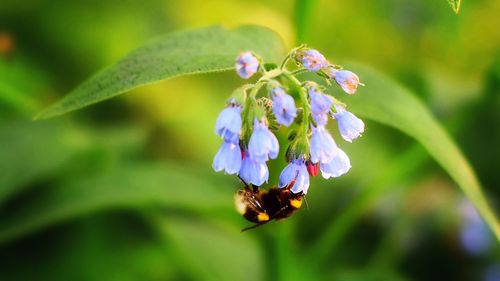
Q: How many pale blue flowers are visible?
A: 13